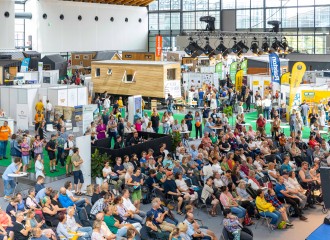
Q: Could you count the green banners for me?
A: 3